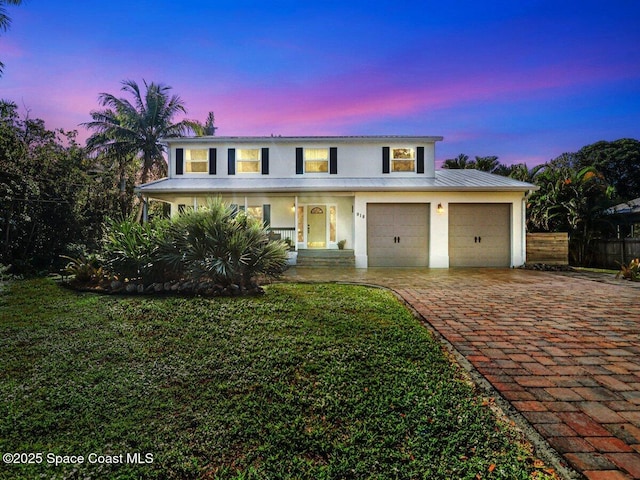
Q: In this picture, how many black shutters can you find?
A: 8